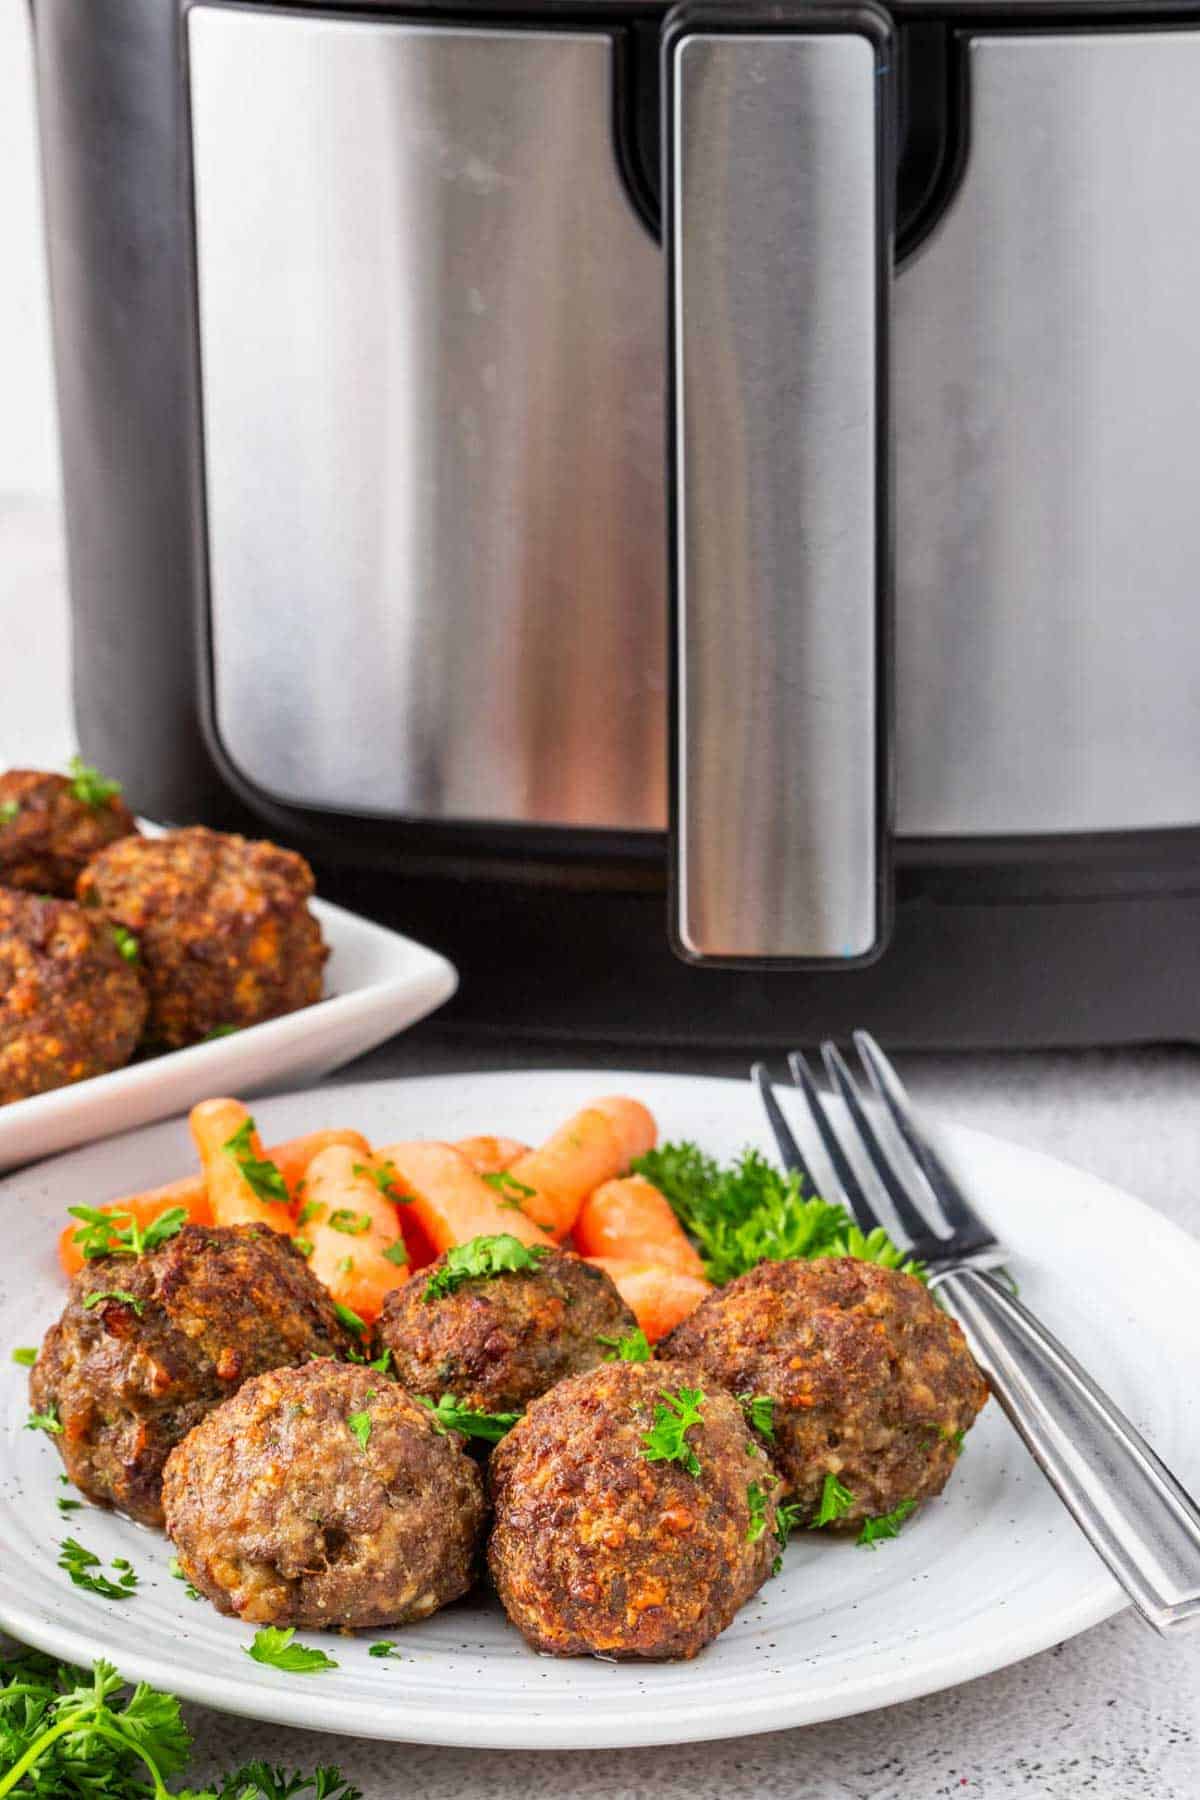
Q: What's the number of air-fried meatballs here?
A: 8